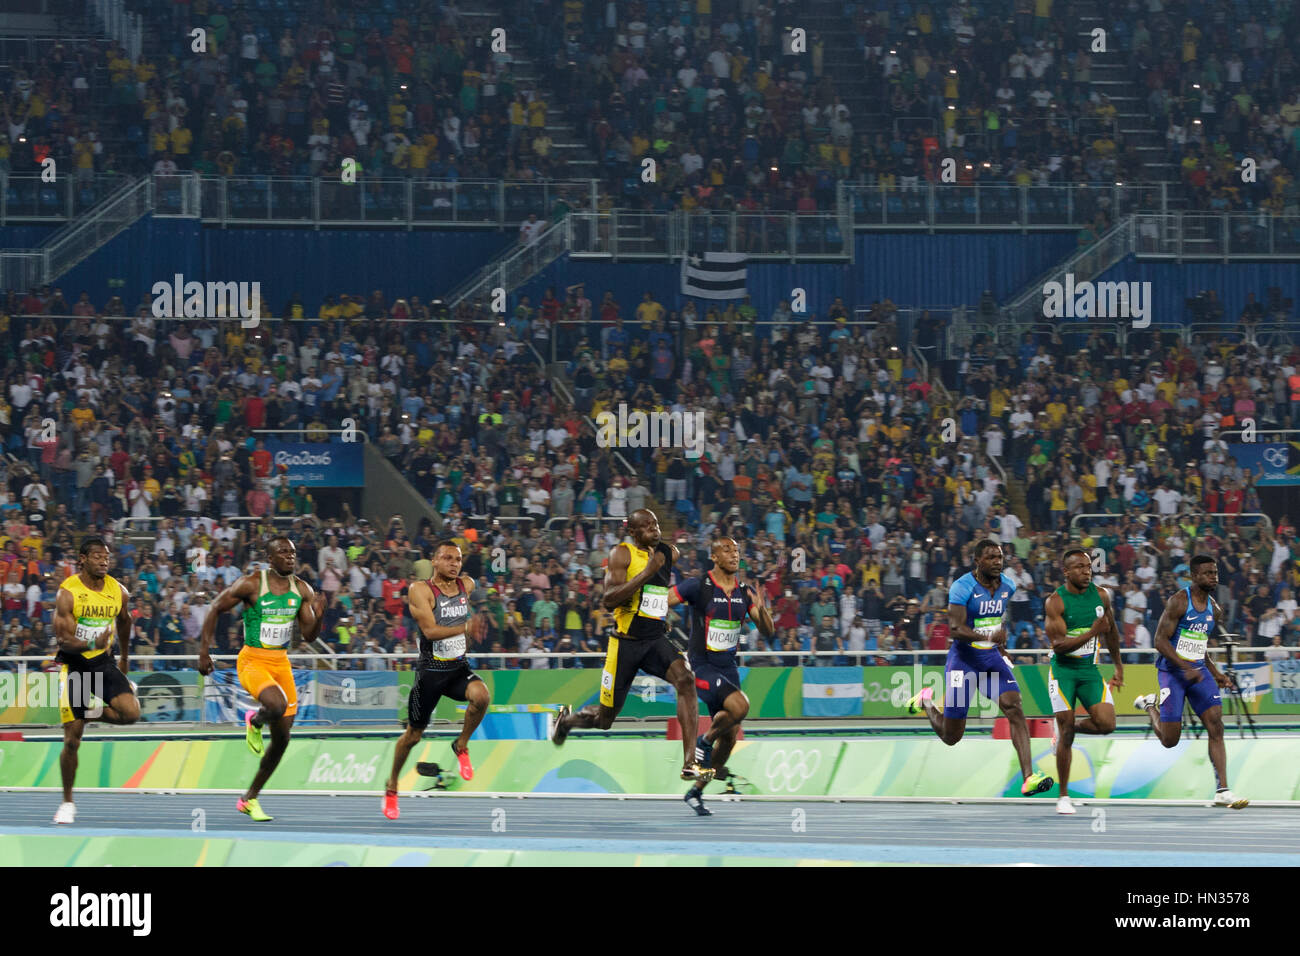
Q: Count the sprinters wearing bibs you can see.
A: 8